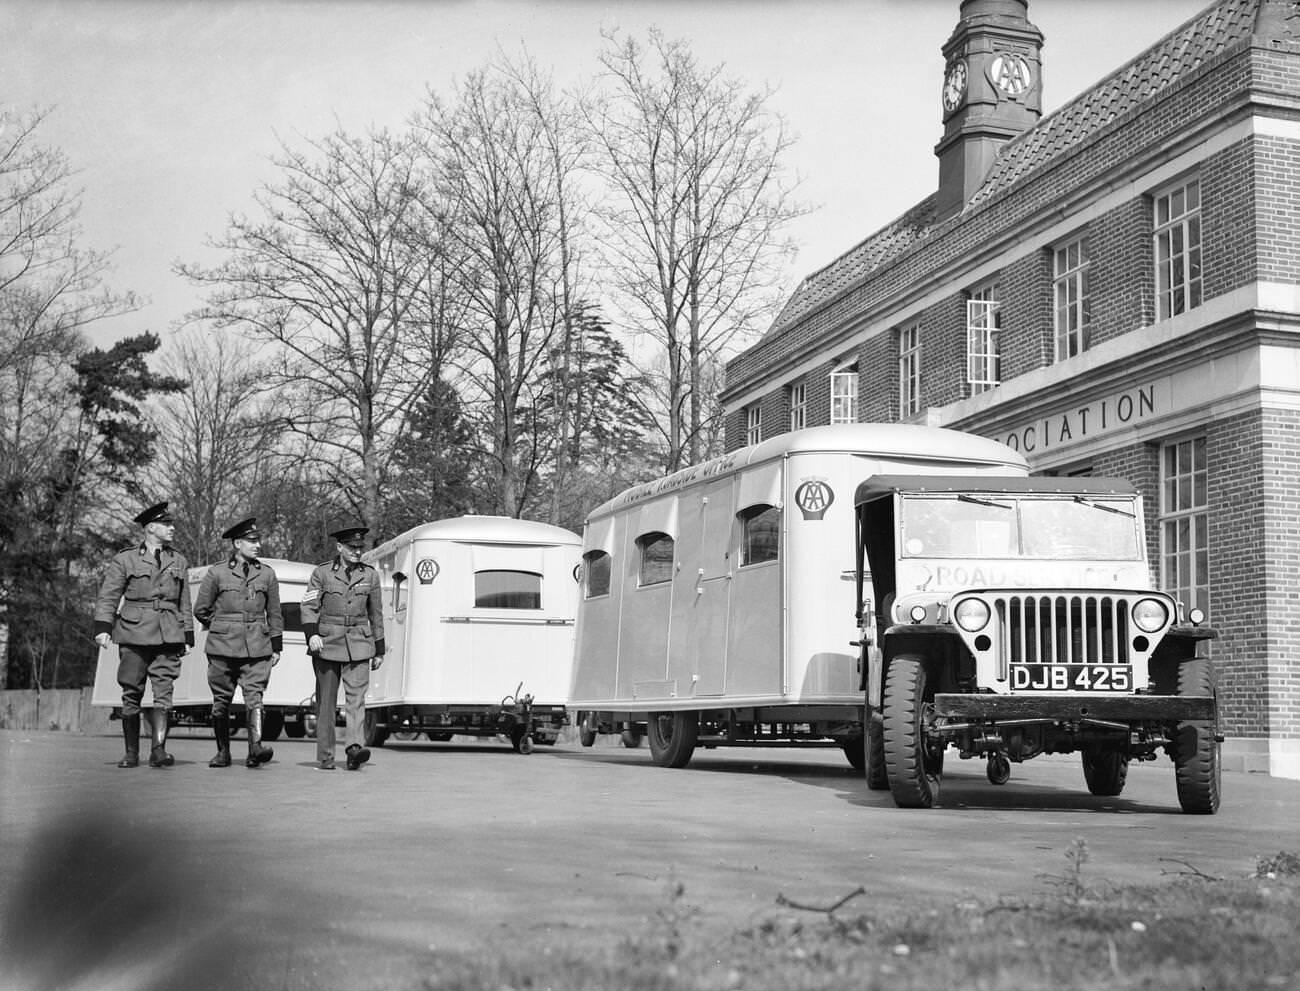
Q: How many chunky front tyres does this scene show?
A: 2